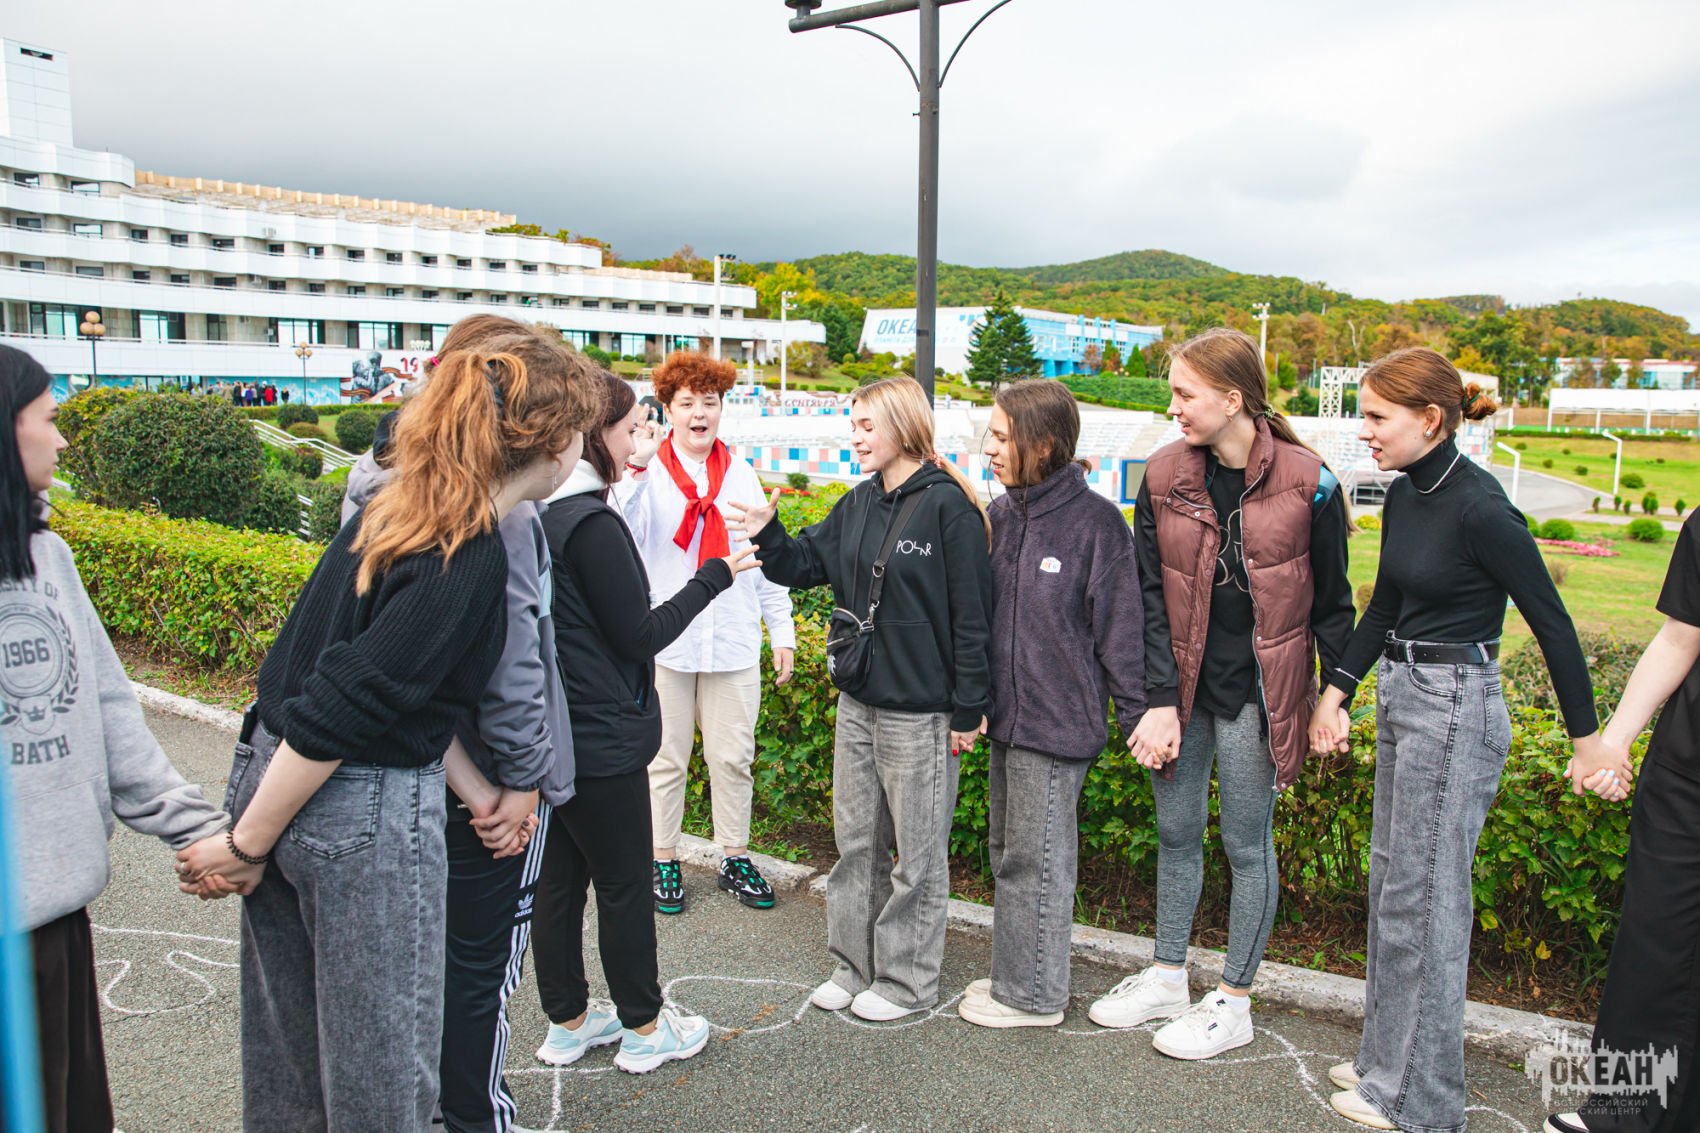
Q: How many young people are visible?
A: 10